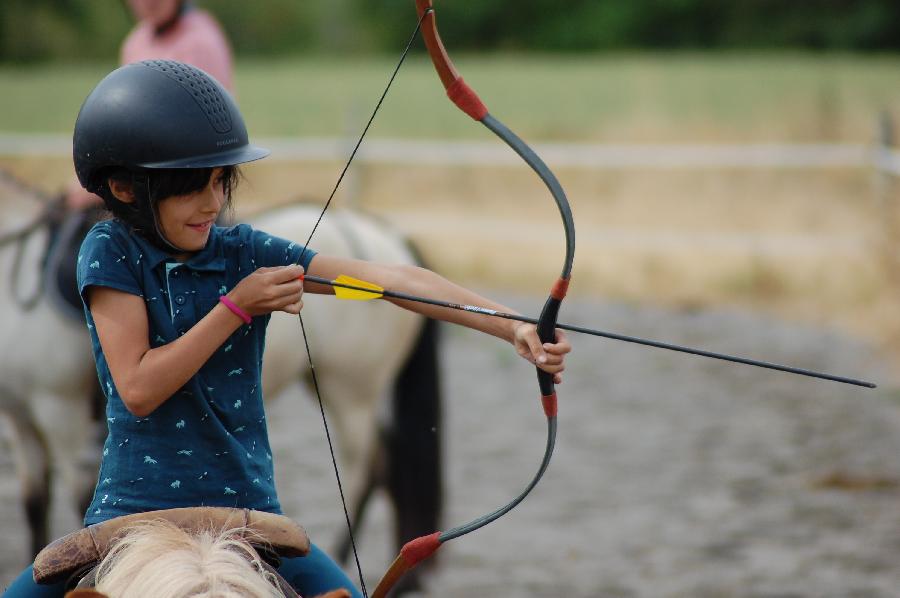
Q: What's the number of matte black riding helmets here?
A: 1